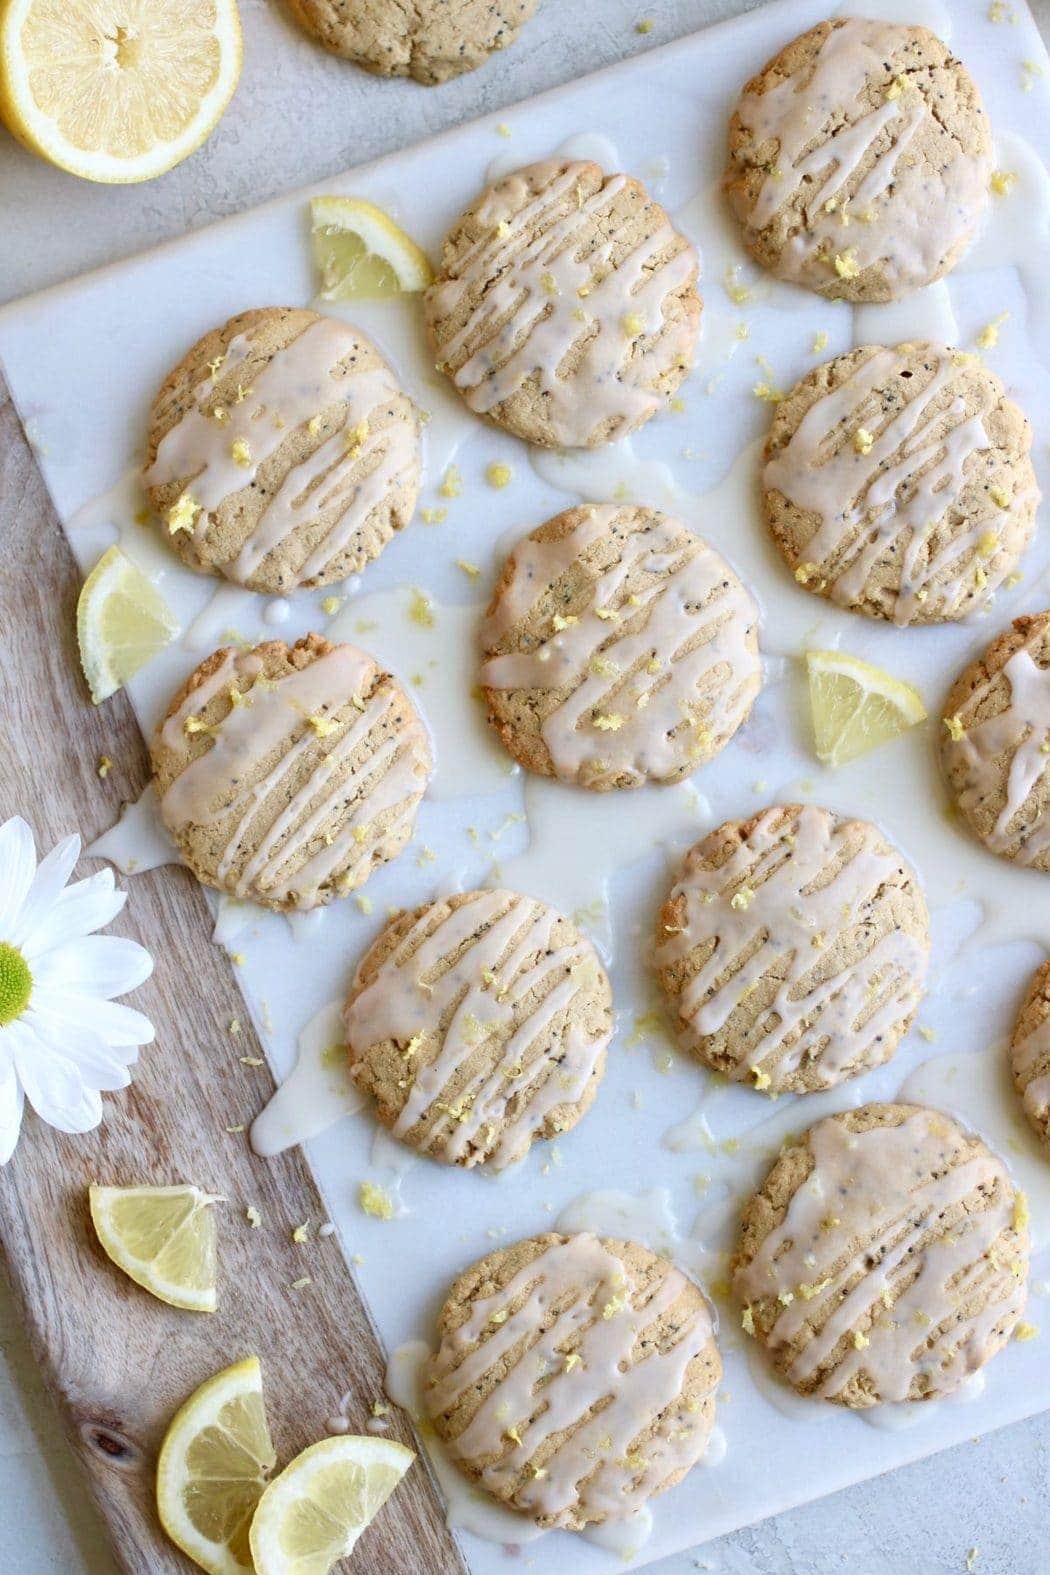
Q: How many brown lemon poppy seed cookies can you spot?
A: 13